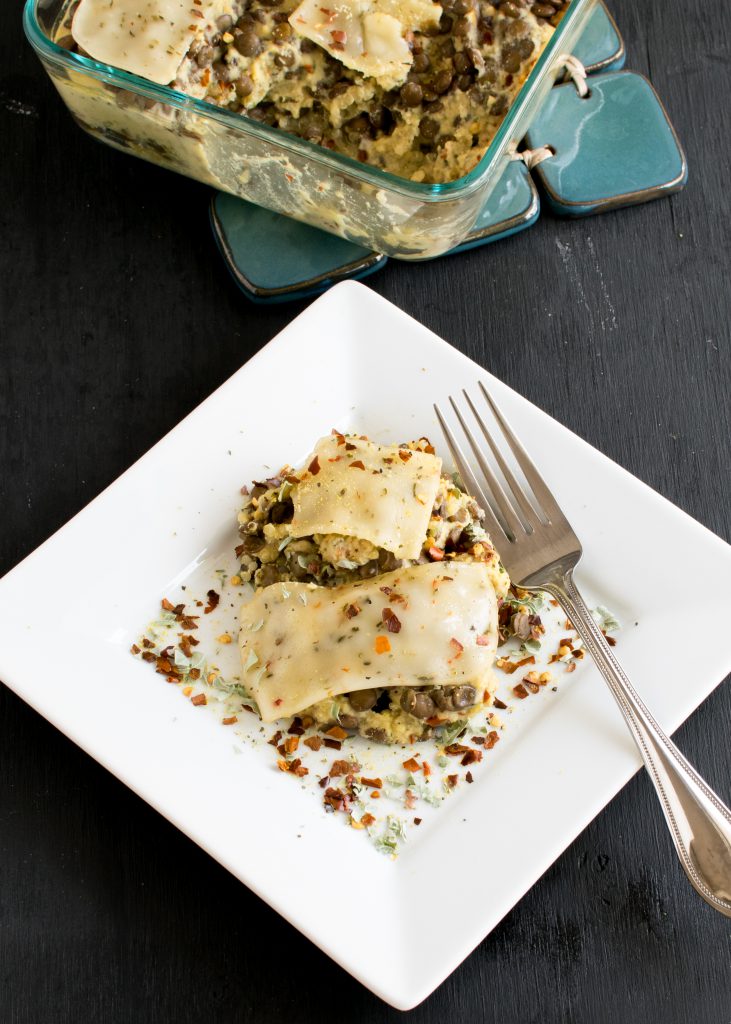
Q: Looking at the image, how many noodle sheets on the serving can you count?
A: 2